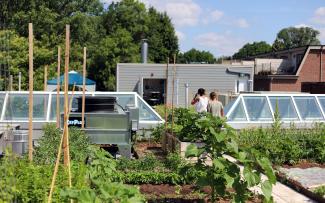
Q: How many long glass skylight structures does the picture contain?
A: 2